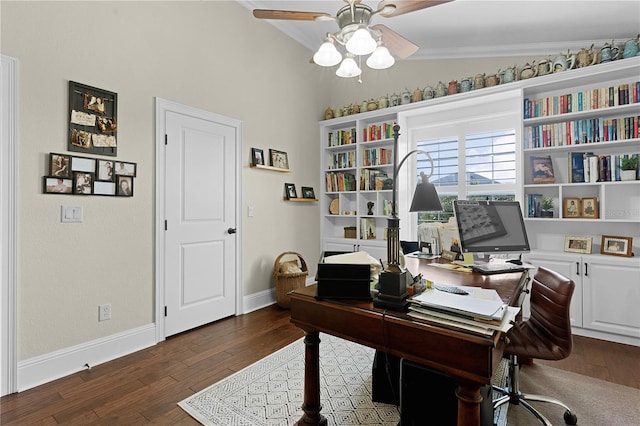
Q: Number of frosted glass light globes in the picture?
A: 4